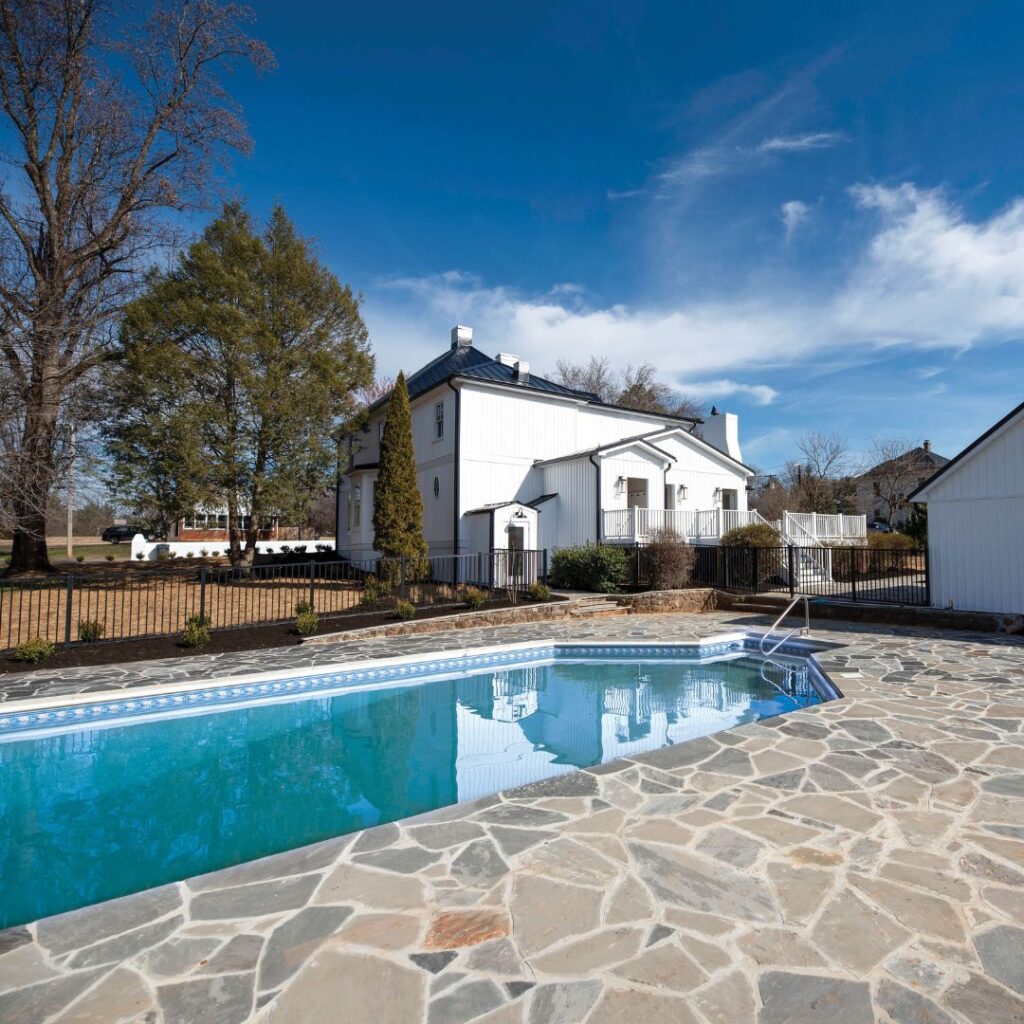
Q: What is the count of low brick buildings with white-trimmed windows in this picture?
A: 1